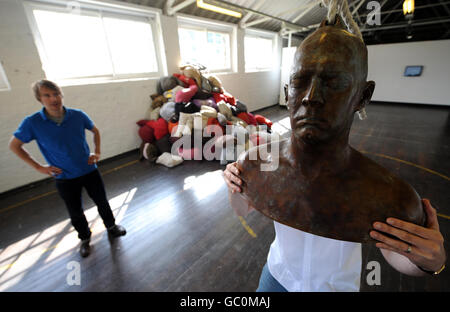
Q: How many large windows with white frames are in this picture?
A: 3